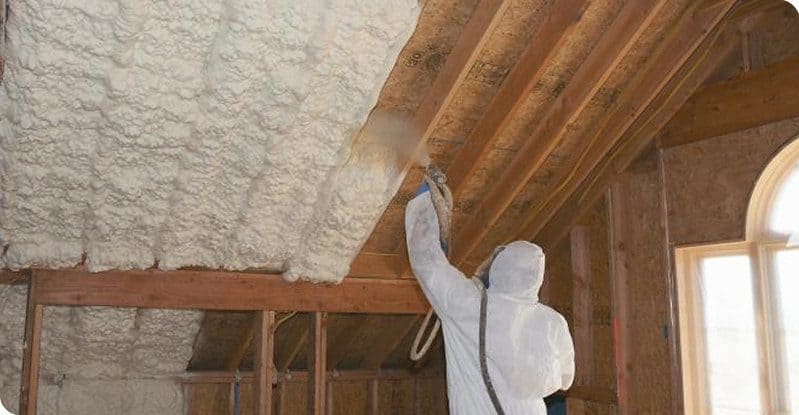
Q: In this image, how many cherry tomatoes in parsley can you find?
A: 0